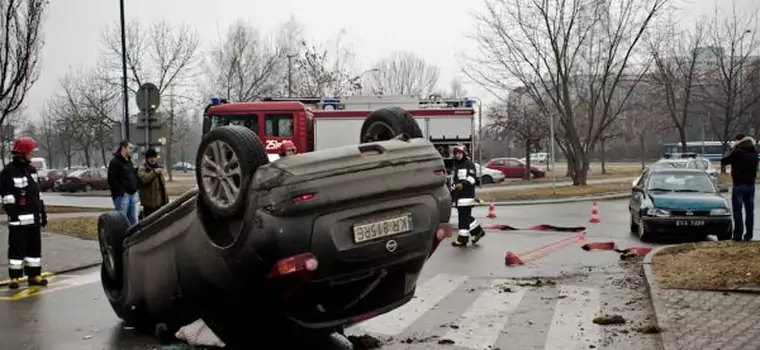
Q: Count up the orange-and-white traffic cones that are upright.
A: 2